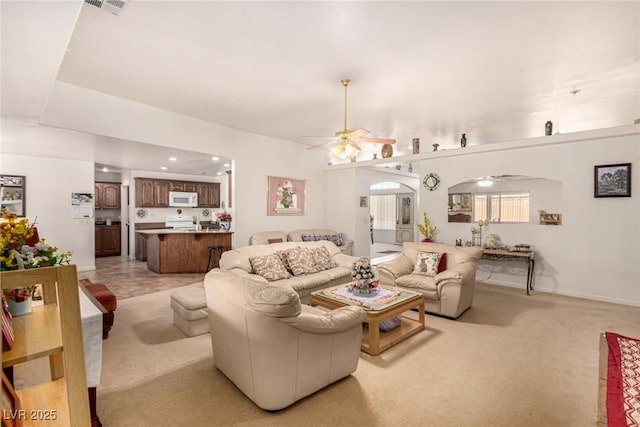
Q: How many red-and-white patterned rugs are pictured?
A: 1